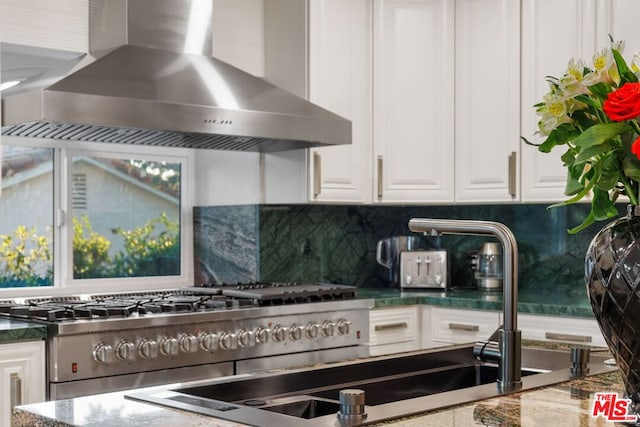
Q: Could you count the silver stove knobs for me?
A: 14